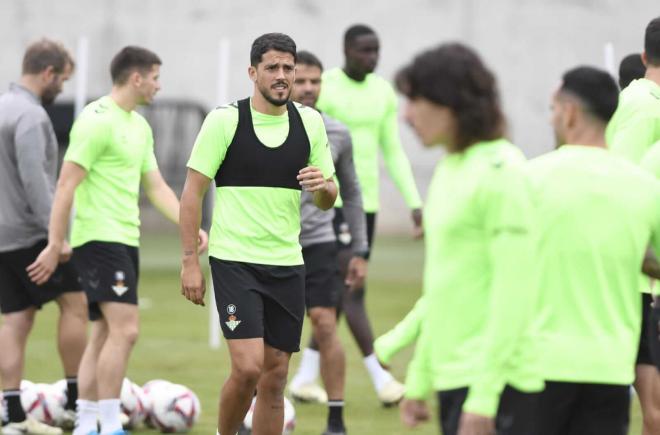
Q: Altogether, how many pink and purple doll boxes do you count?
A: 0